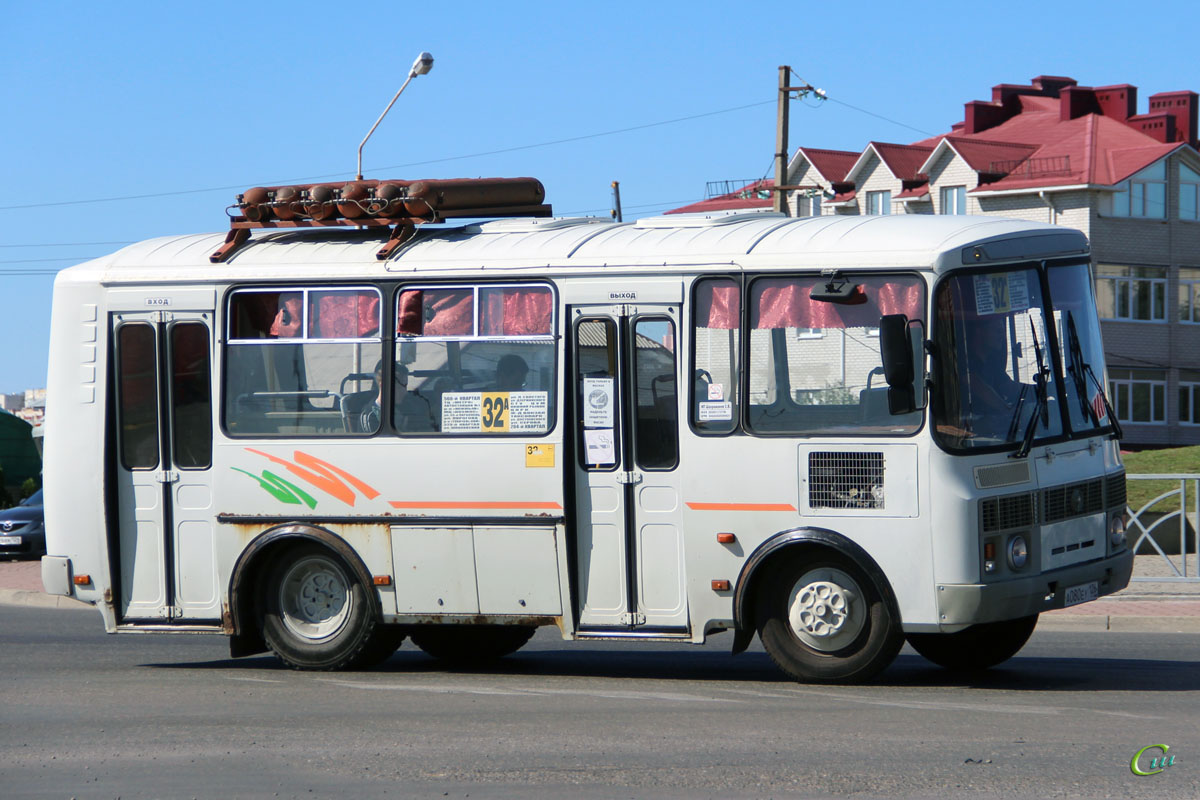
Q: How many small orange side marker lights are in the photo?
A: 4